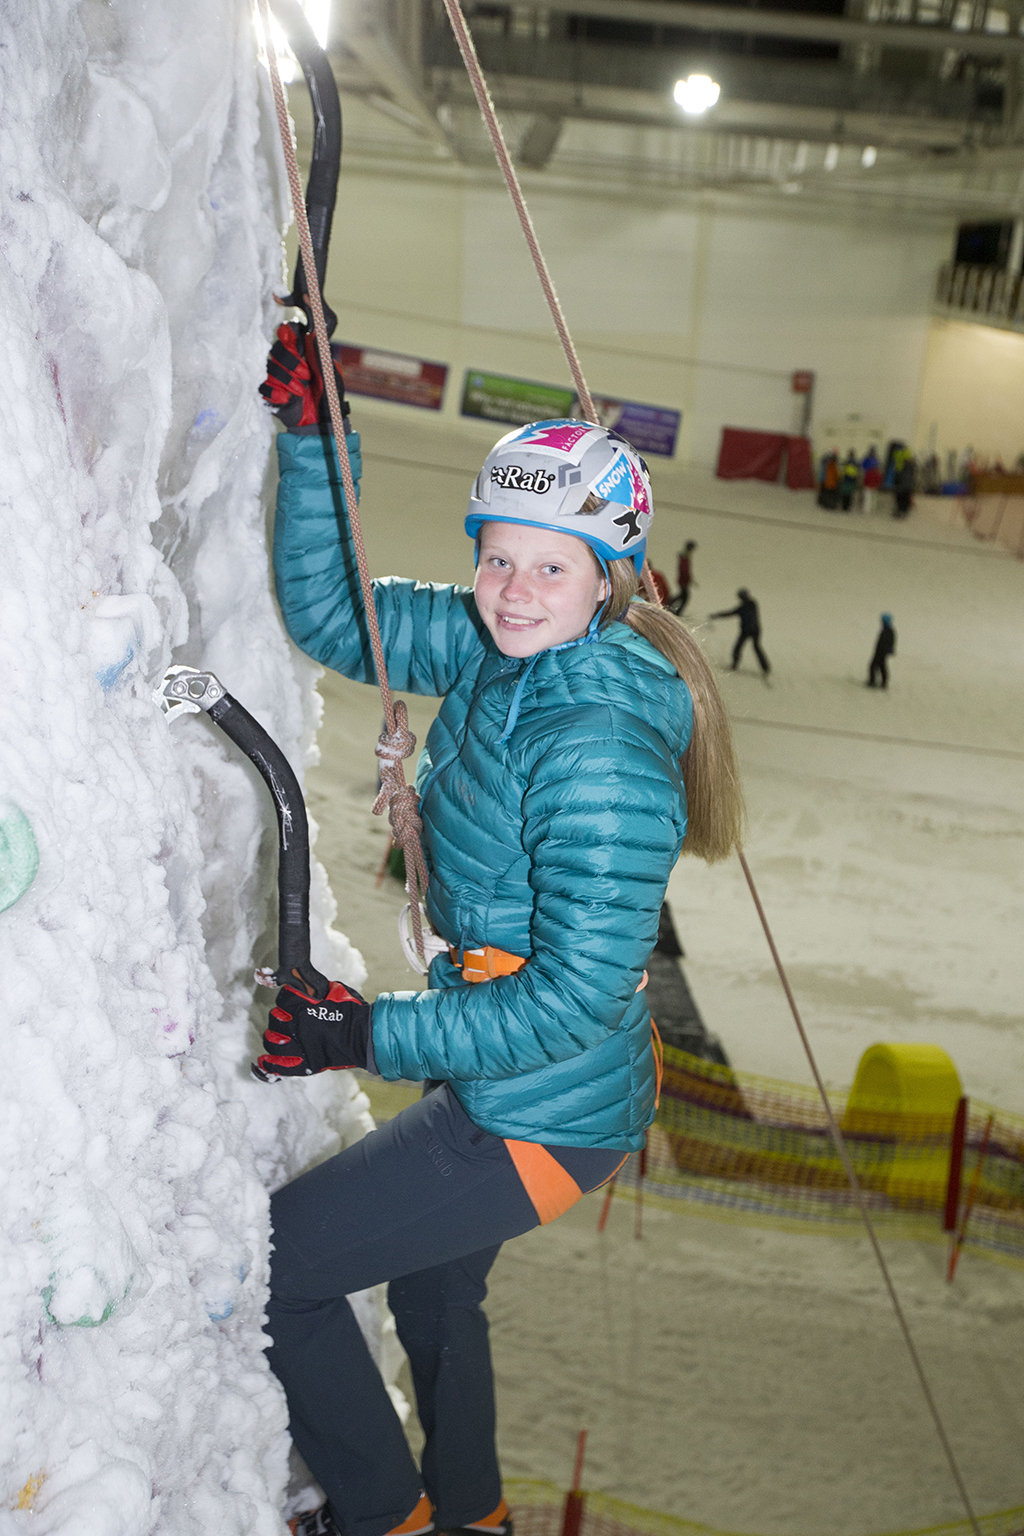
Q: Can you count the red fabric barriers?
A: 2